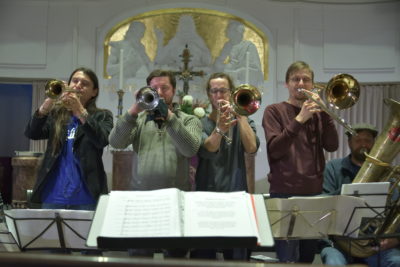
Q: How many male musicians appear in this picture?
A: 5